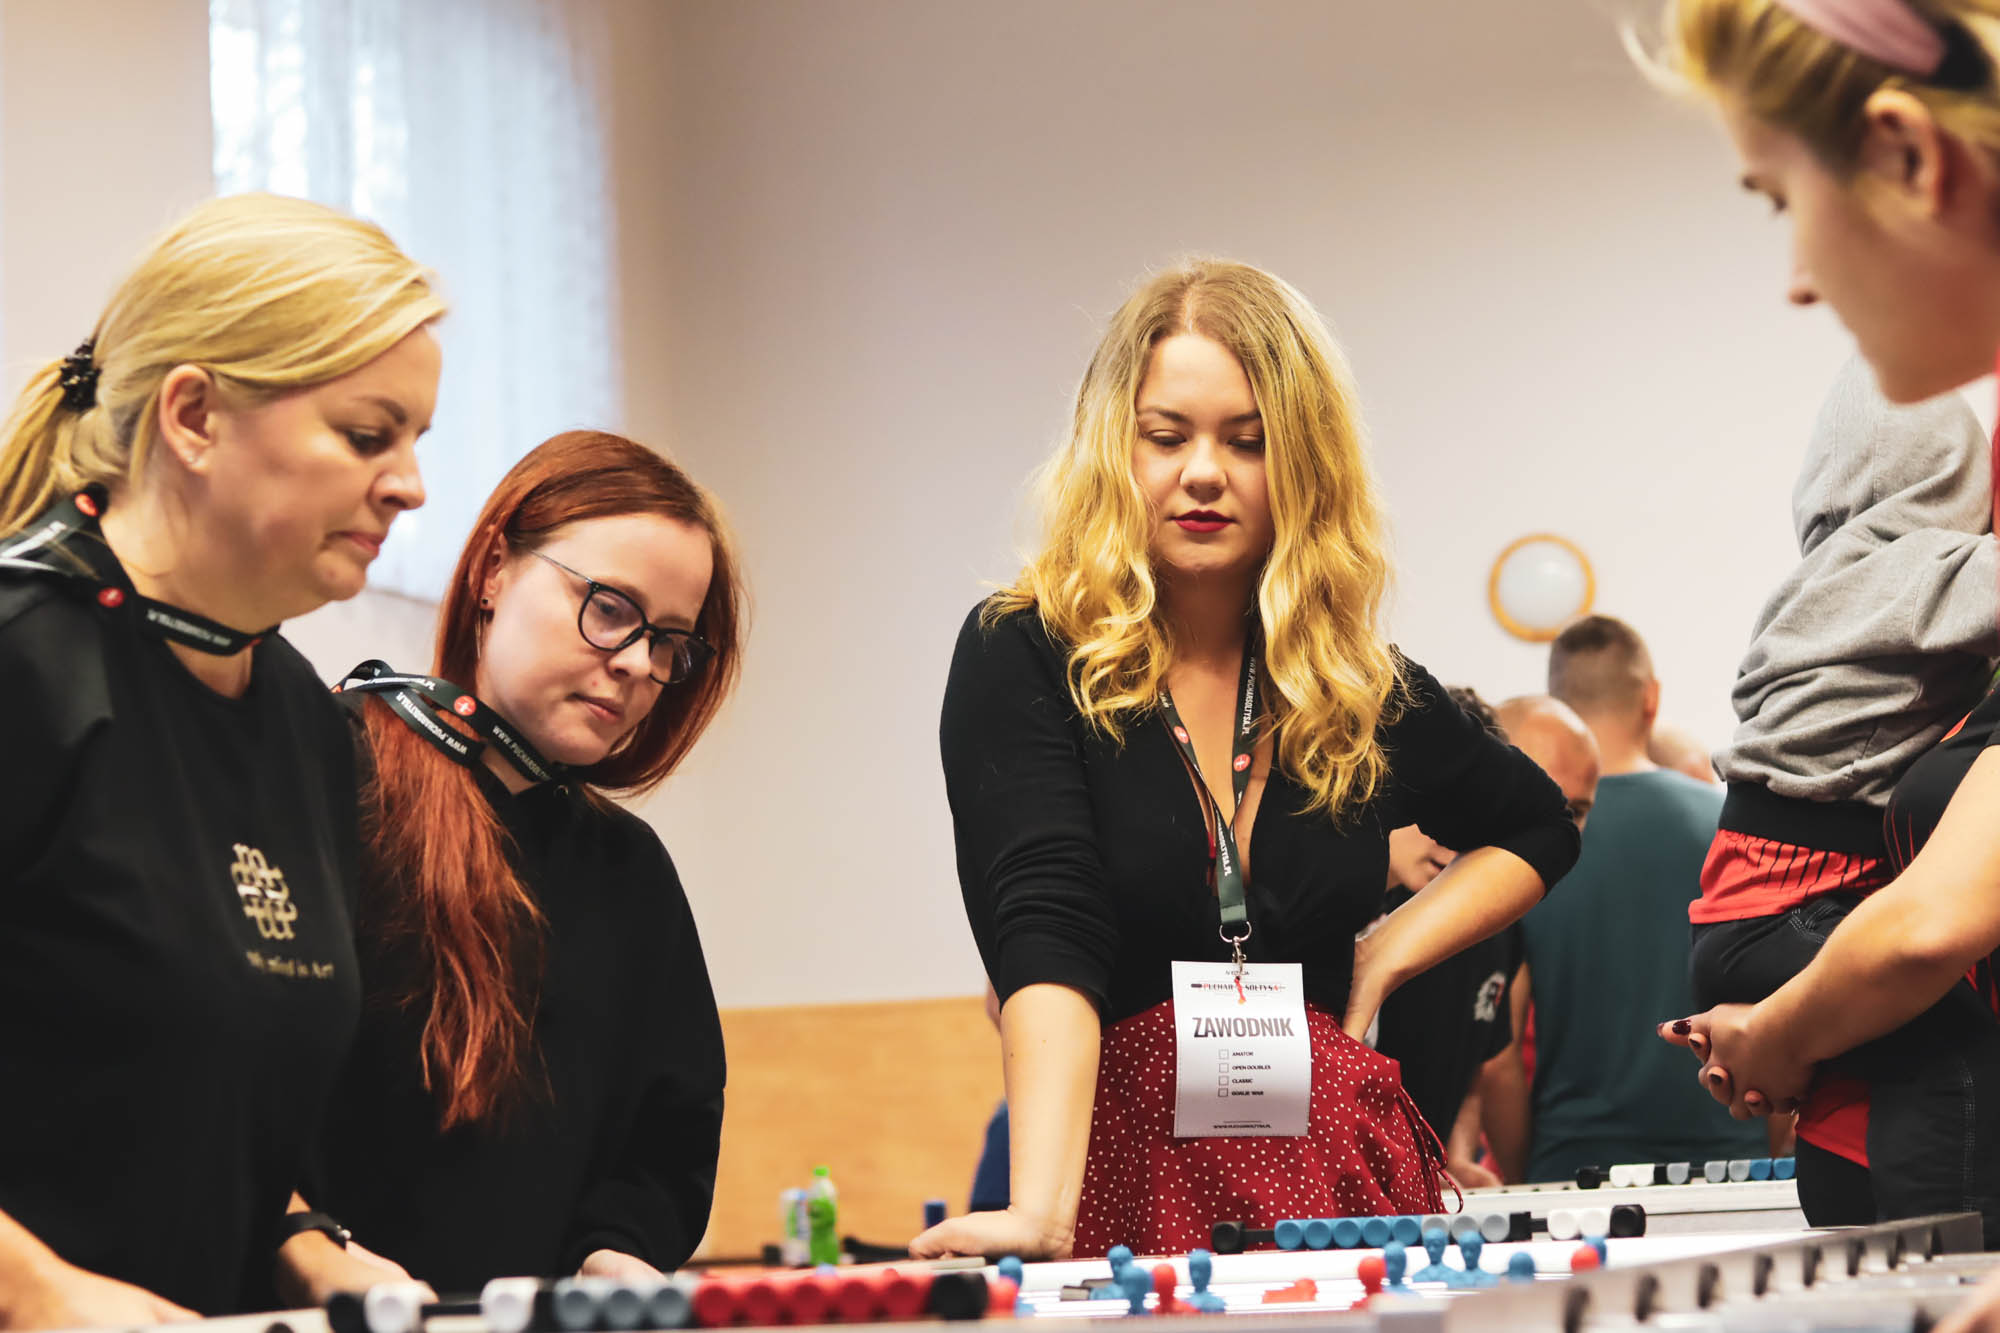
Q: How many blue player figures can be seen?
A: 9